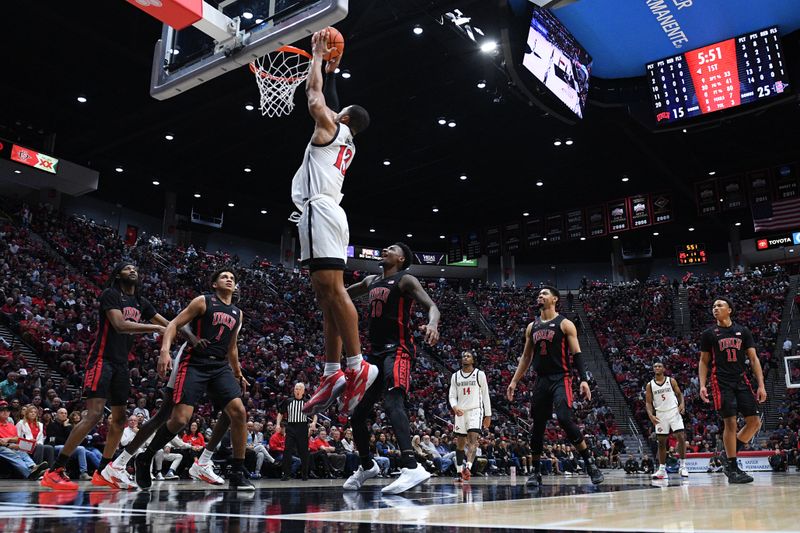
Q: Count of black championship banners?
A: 15